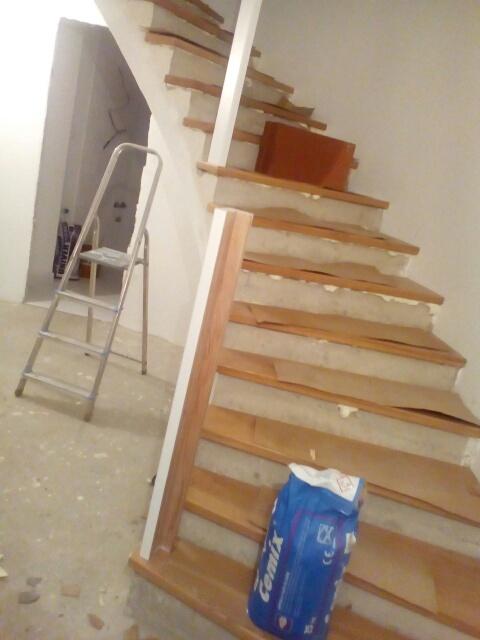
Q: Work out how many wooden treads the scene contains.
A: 13